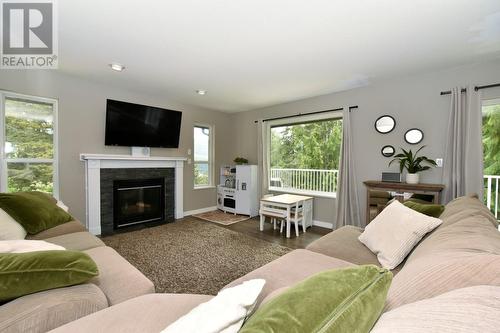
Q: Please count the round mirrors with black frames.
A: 3